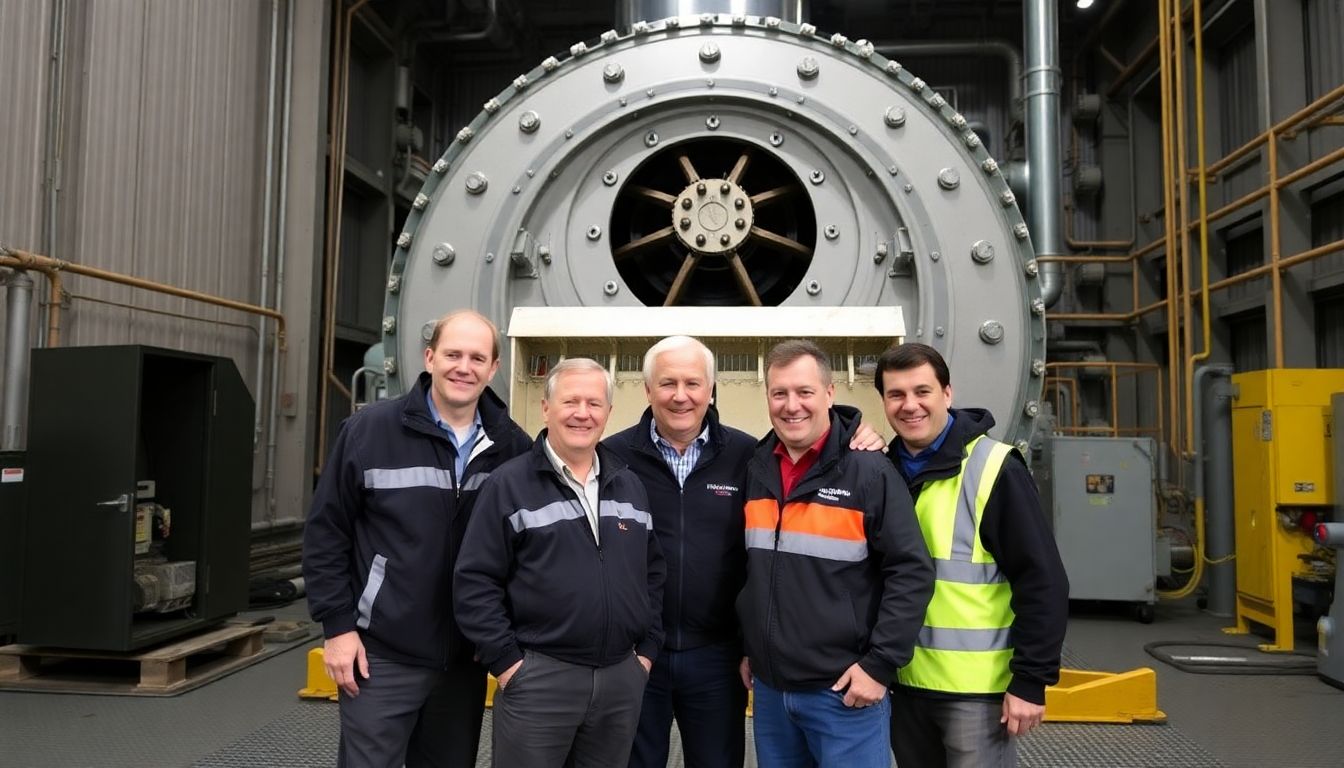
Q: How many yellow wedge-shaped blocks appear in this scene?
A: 2